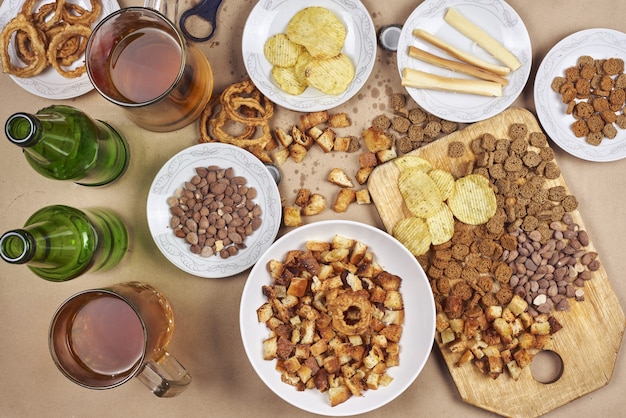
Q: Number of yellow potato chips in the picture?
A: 11